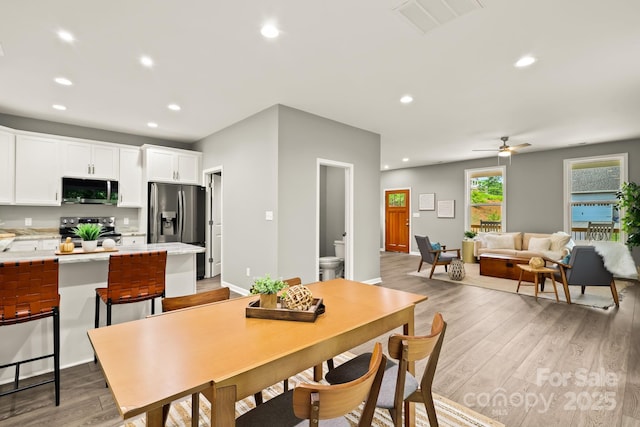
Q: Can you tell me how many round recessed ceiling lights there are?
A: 11